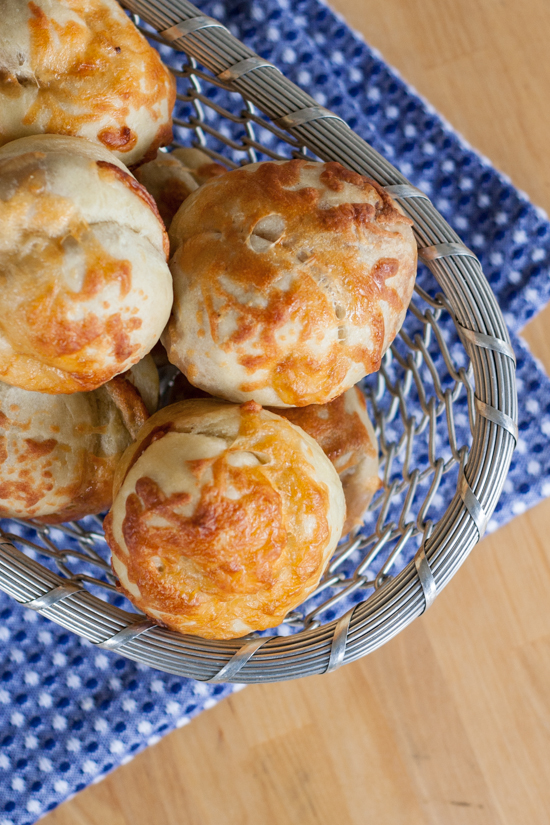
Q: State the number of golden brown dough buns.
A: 7